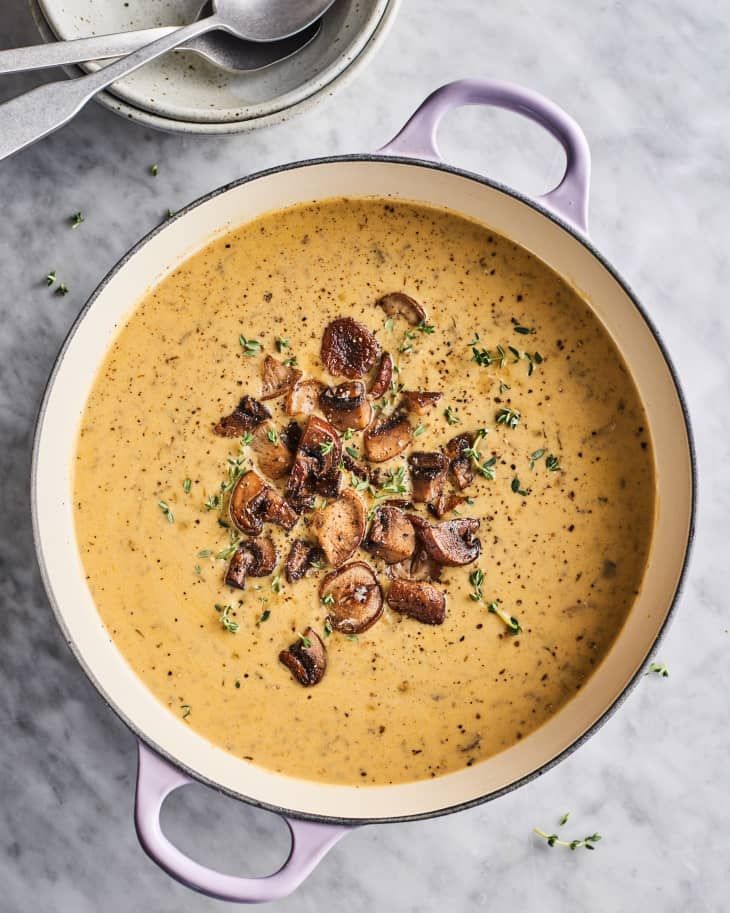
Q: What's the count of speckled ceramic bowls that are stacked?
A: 2